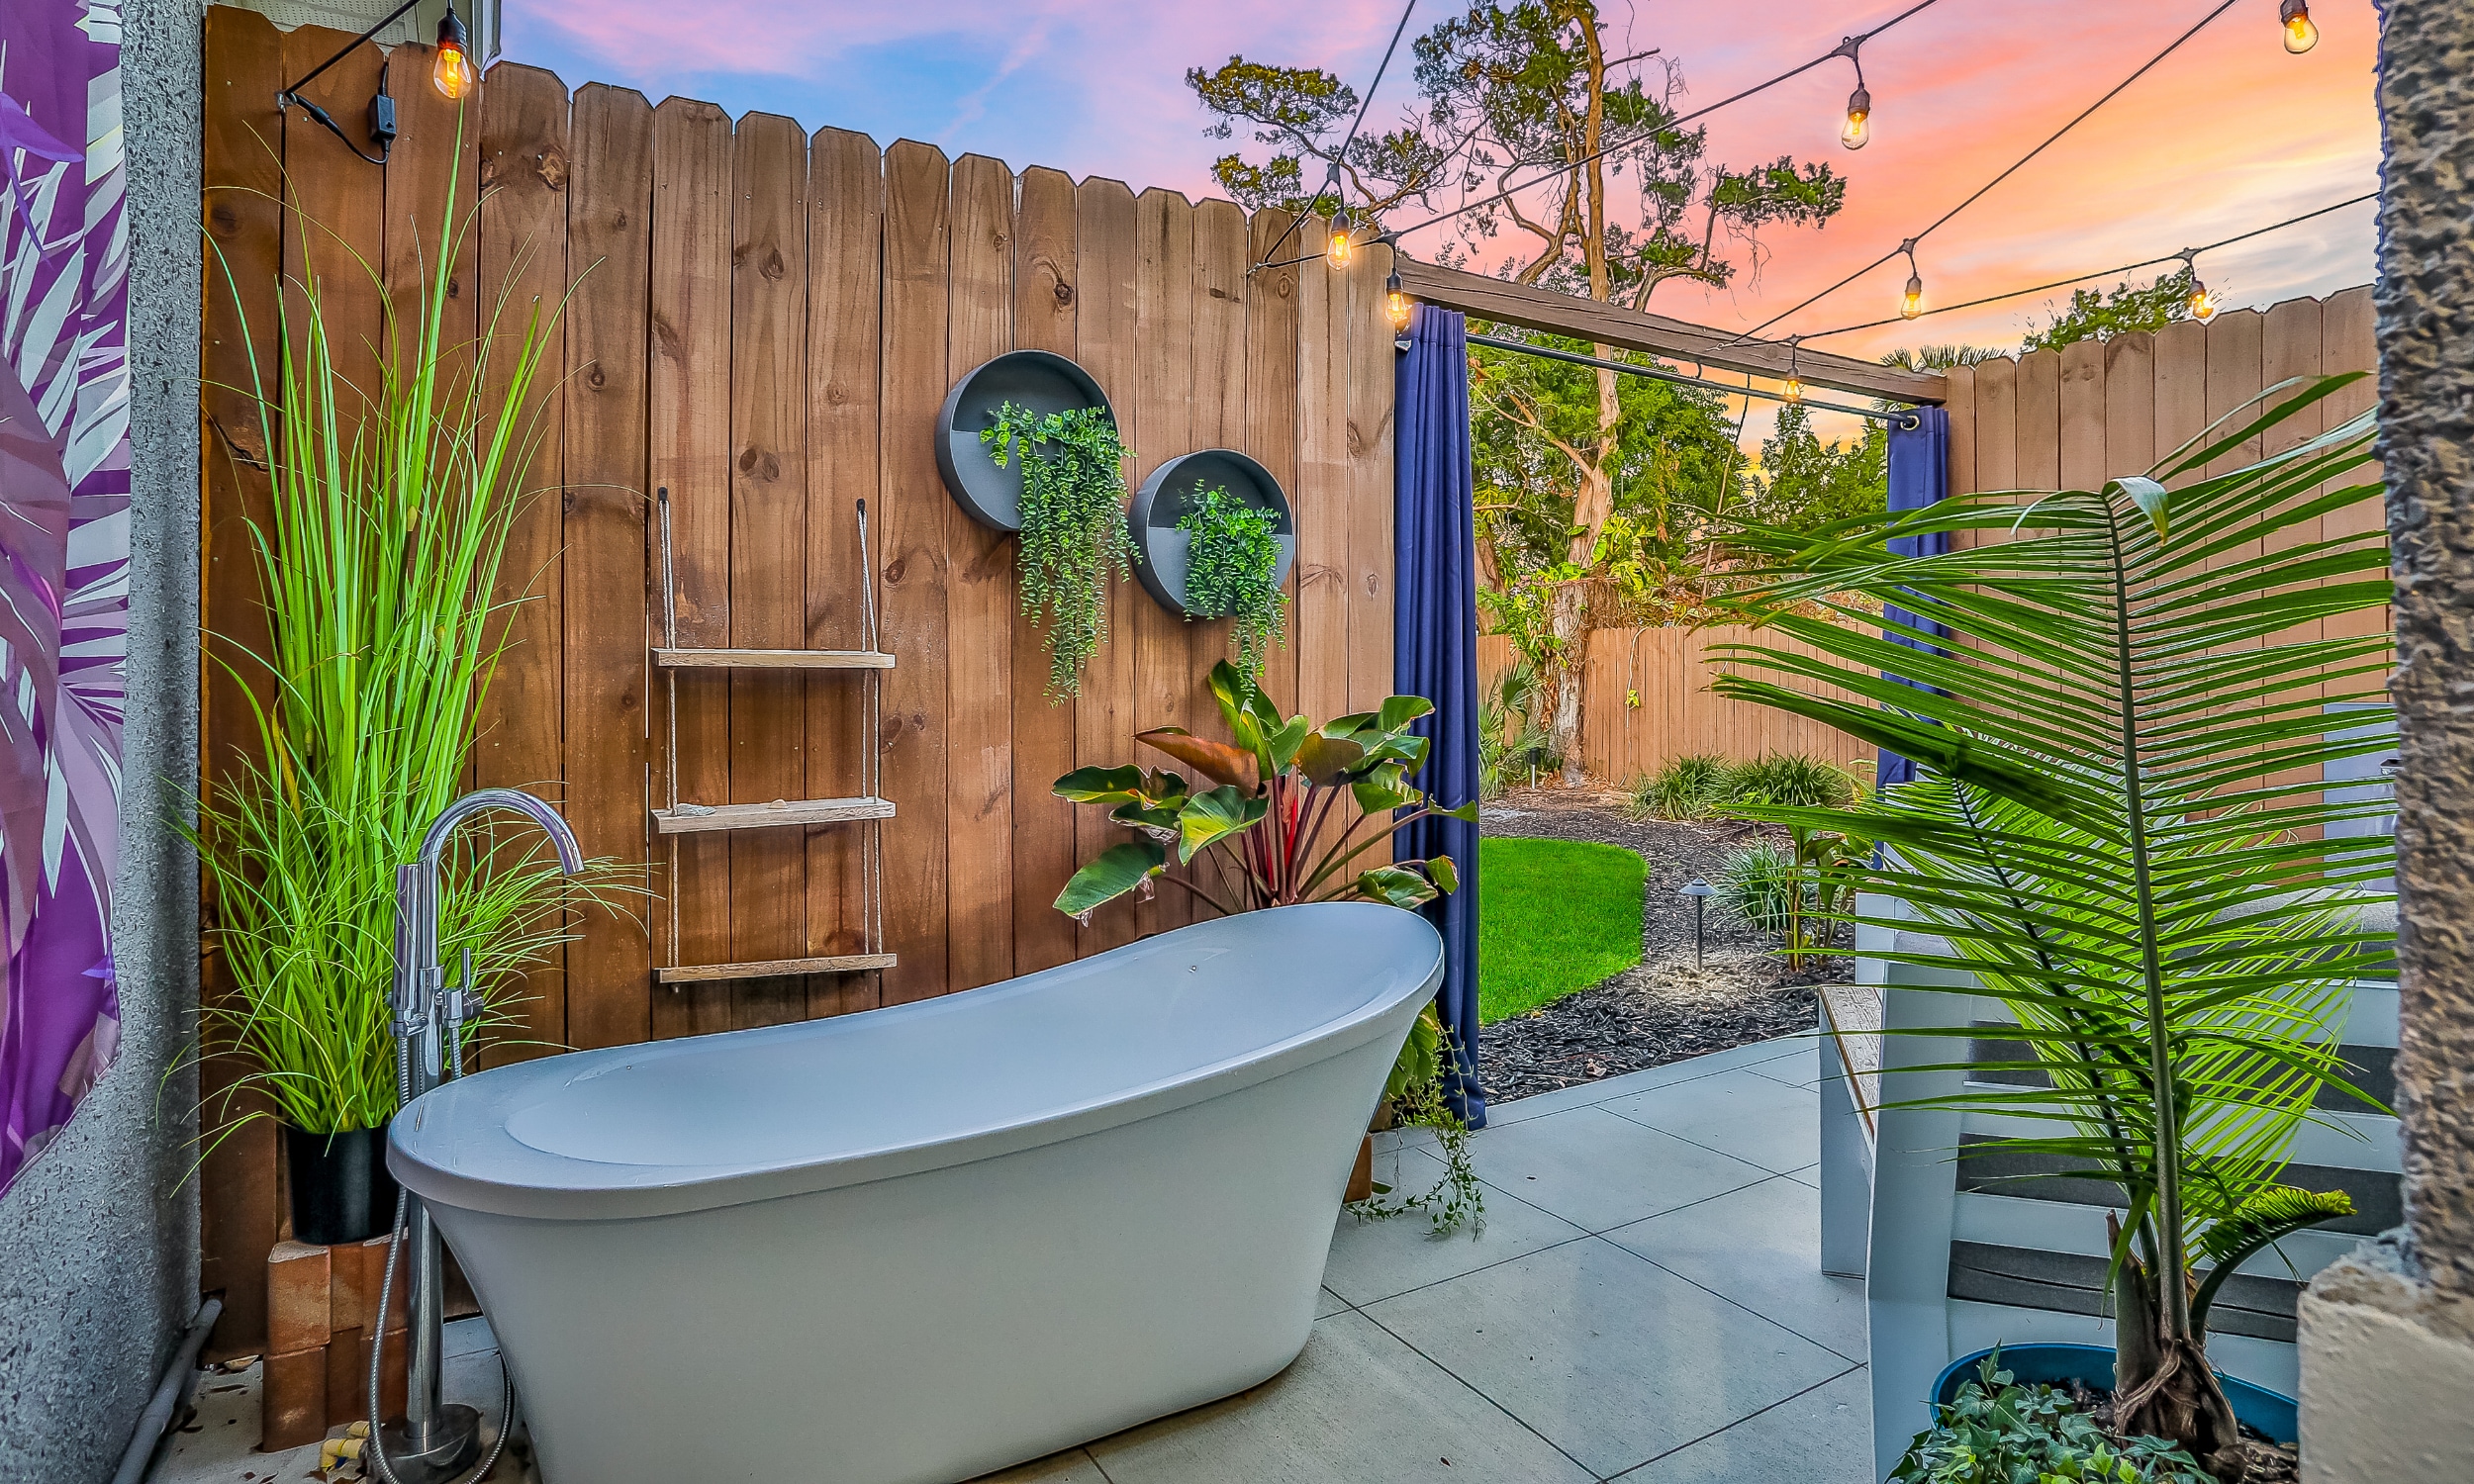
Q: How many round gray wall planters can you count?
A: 2